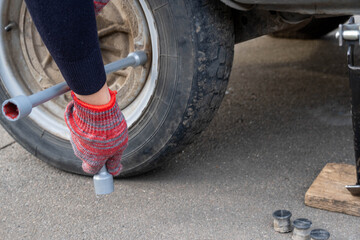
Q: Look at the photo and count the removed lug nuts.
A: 3